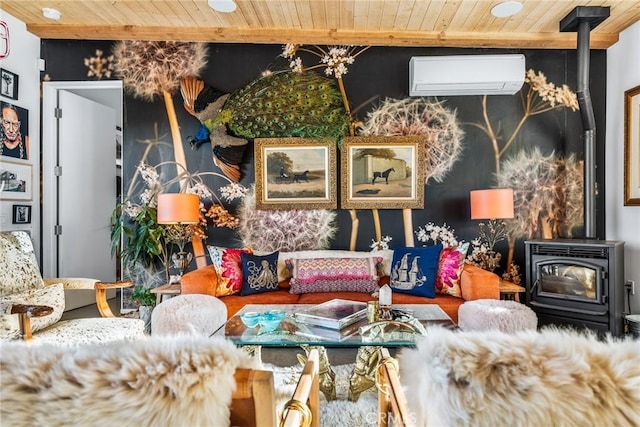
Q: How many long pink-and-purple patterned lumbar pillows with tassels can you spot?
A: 1